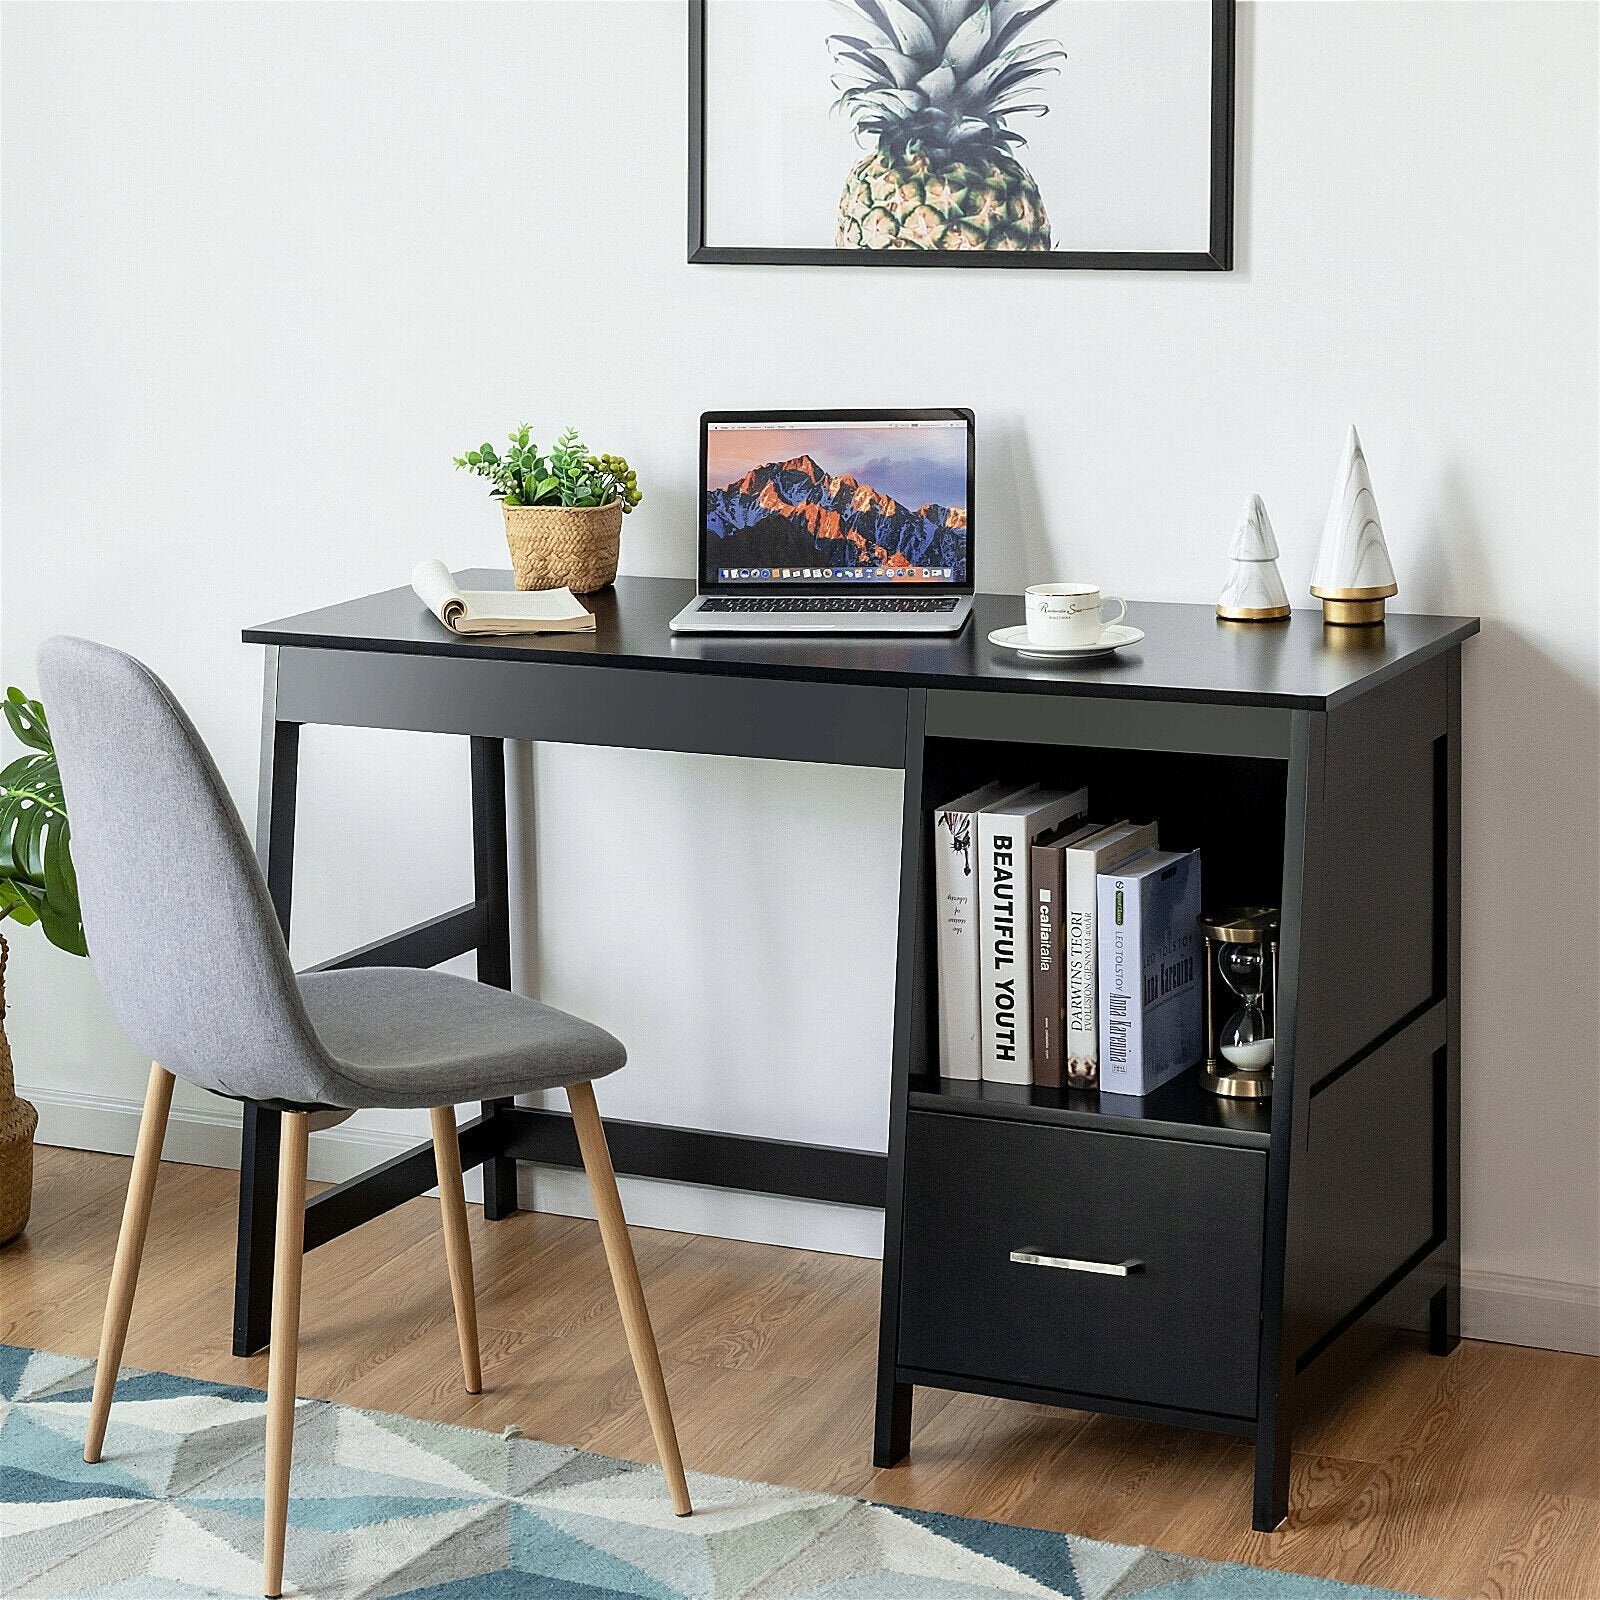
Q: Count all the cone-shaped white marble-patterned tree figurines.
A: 2